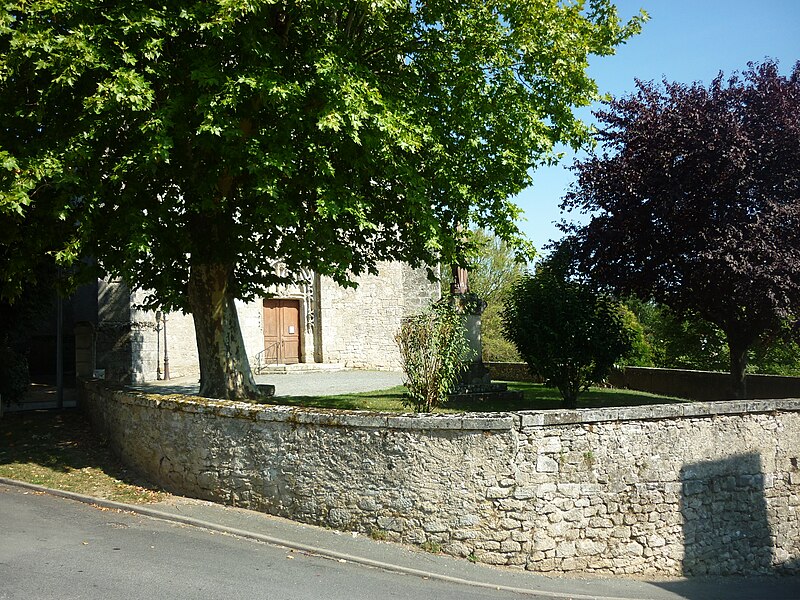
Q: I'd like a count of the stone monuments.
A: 1